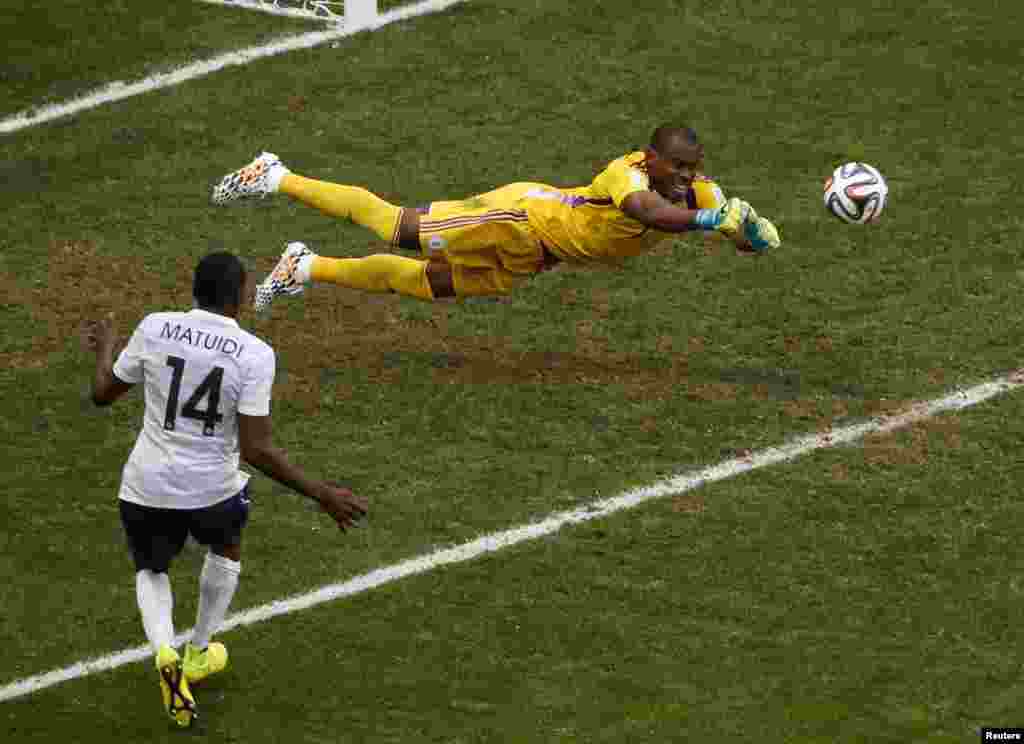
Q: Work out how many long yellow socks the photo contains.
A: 2